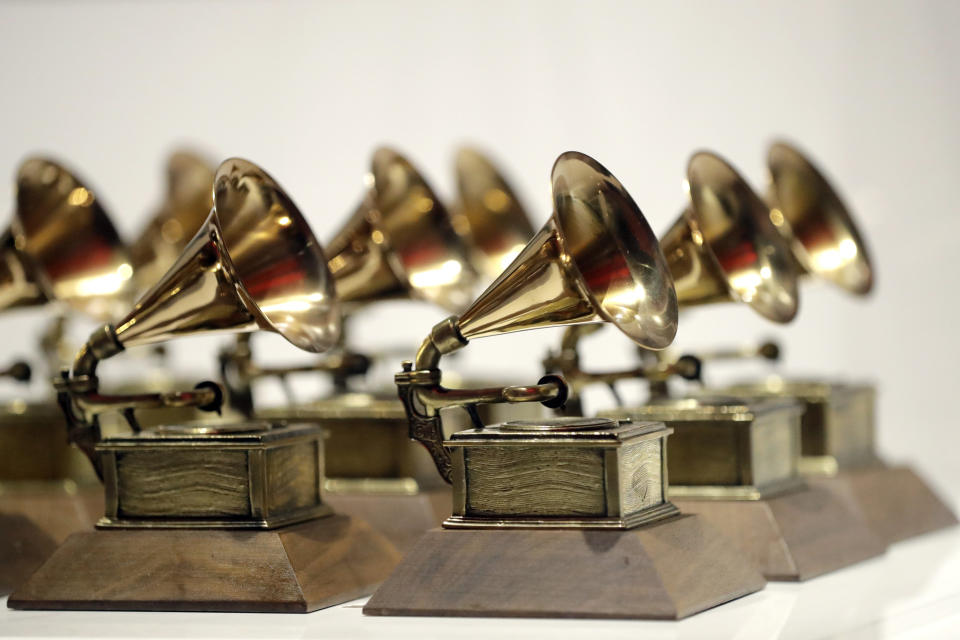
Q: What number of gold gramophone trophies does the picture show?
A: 8